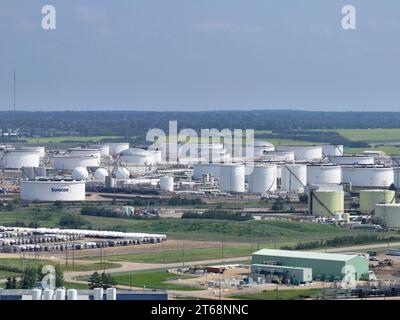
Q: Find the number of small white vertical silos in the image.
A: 6